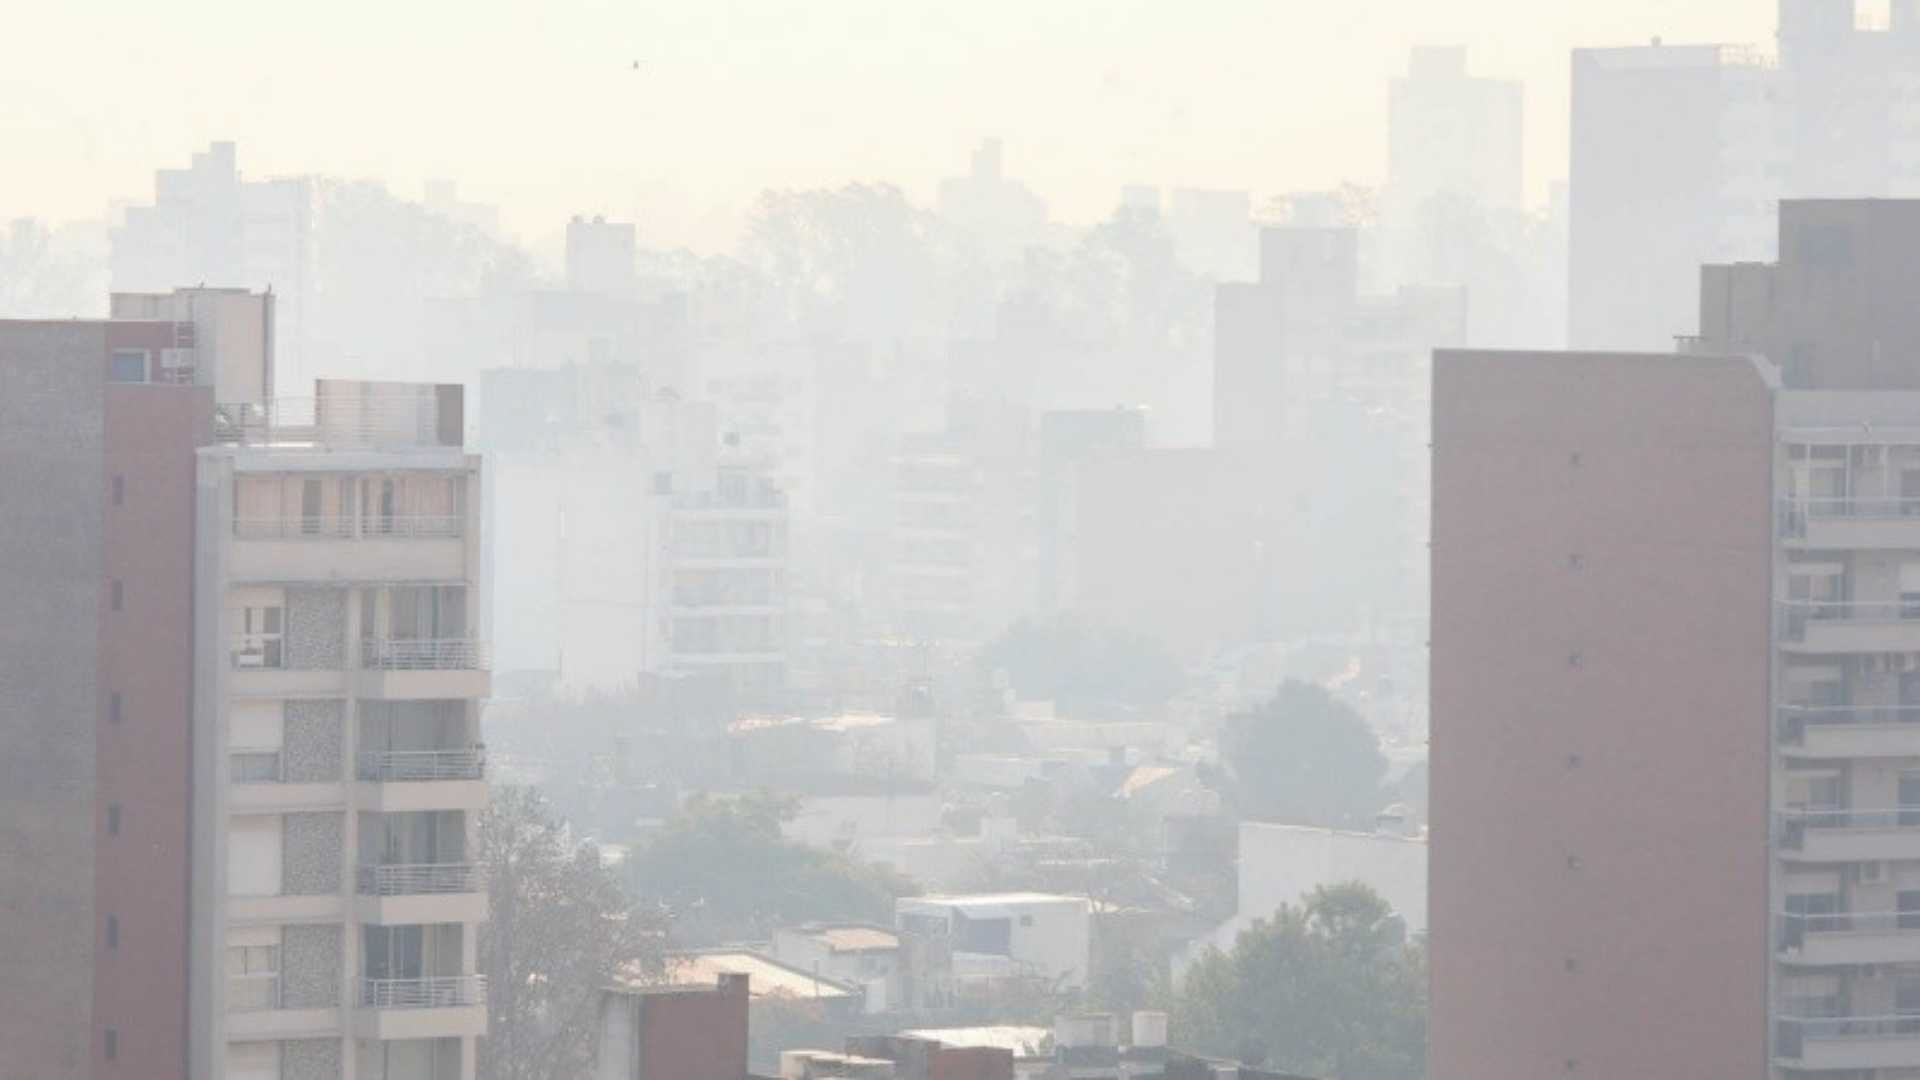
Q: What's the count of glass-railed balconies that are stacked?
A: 6